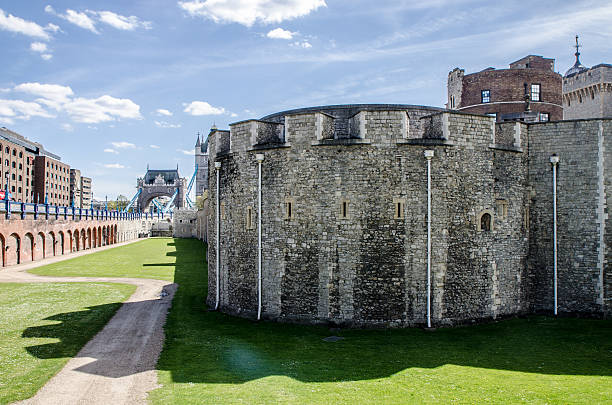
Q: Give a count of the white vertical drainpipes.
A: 4